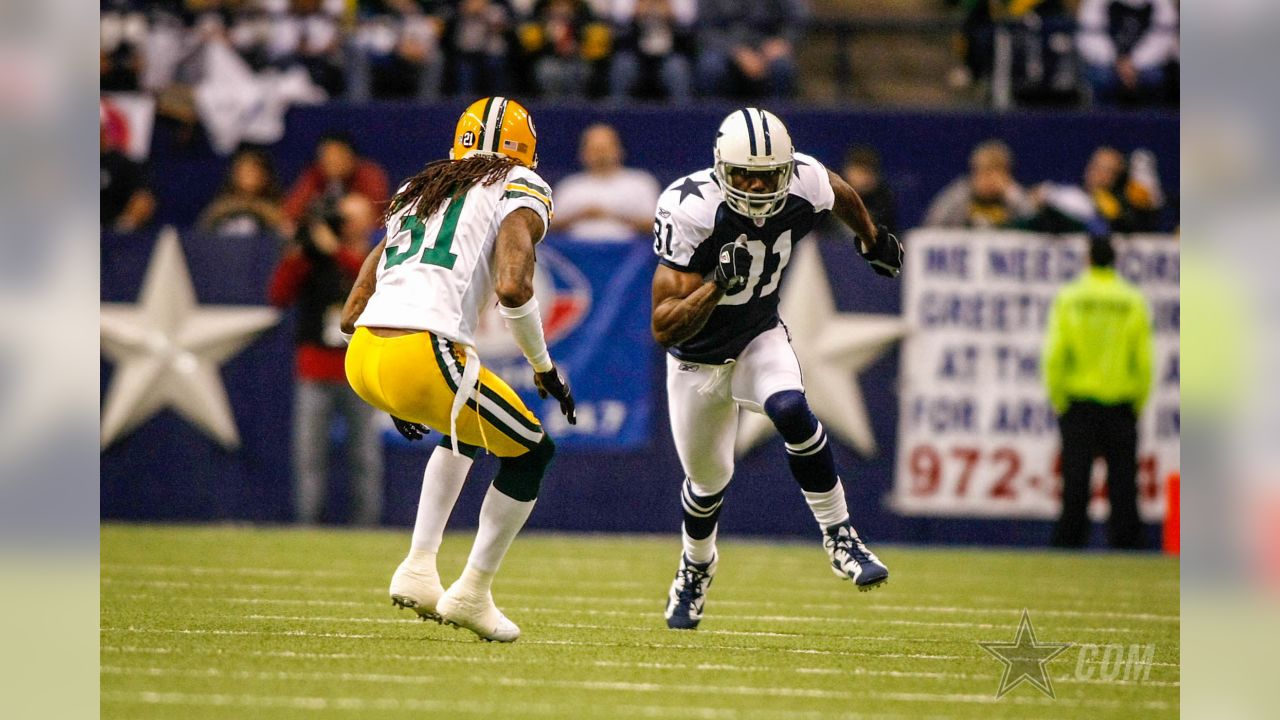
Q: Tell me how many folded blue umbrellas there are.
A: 0